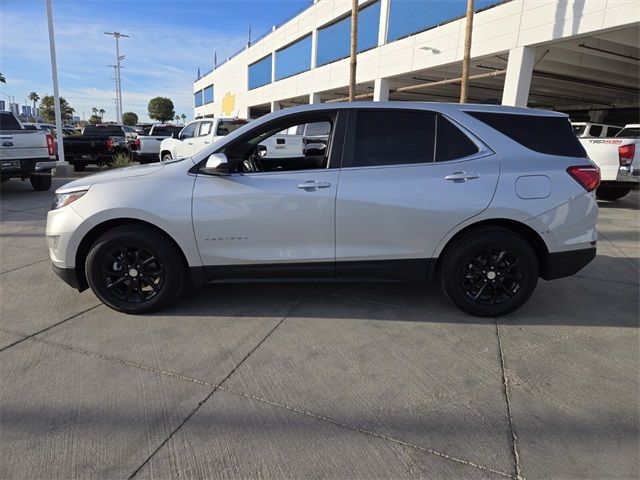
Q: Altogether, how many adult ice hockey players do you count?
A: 0